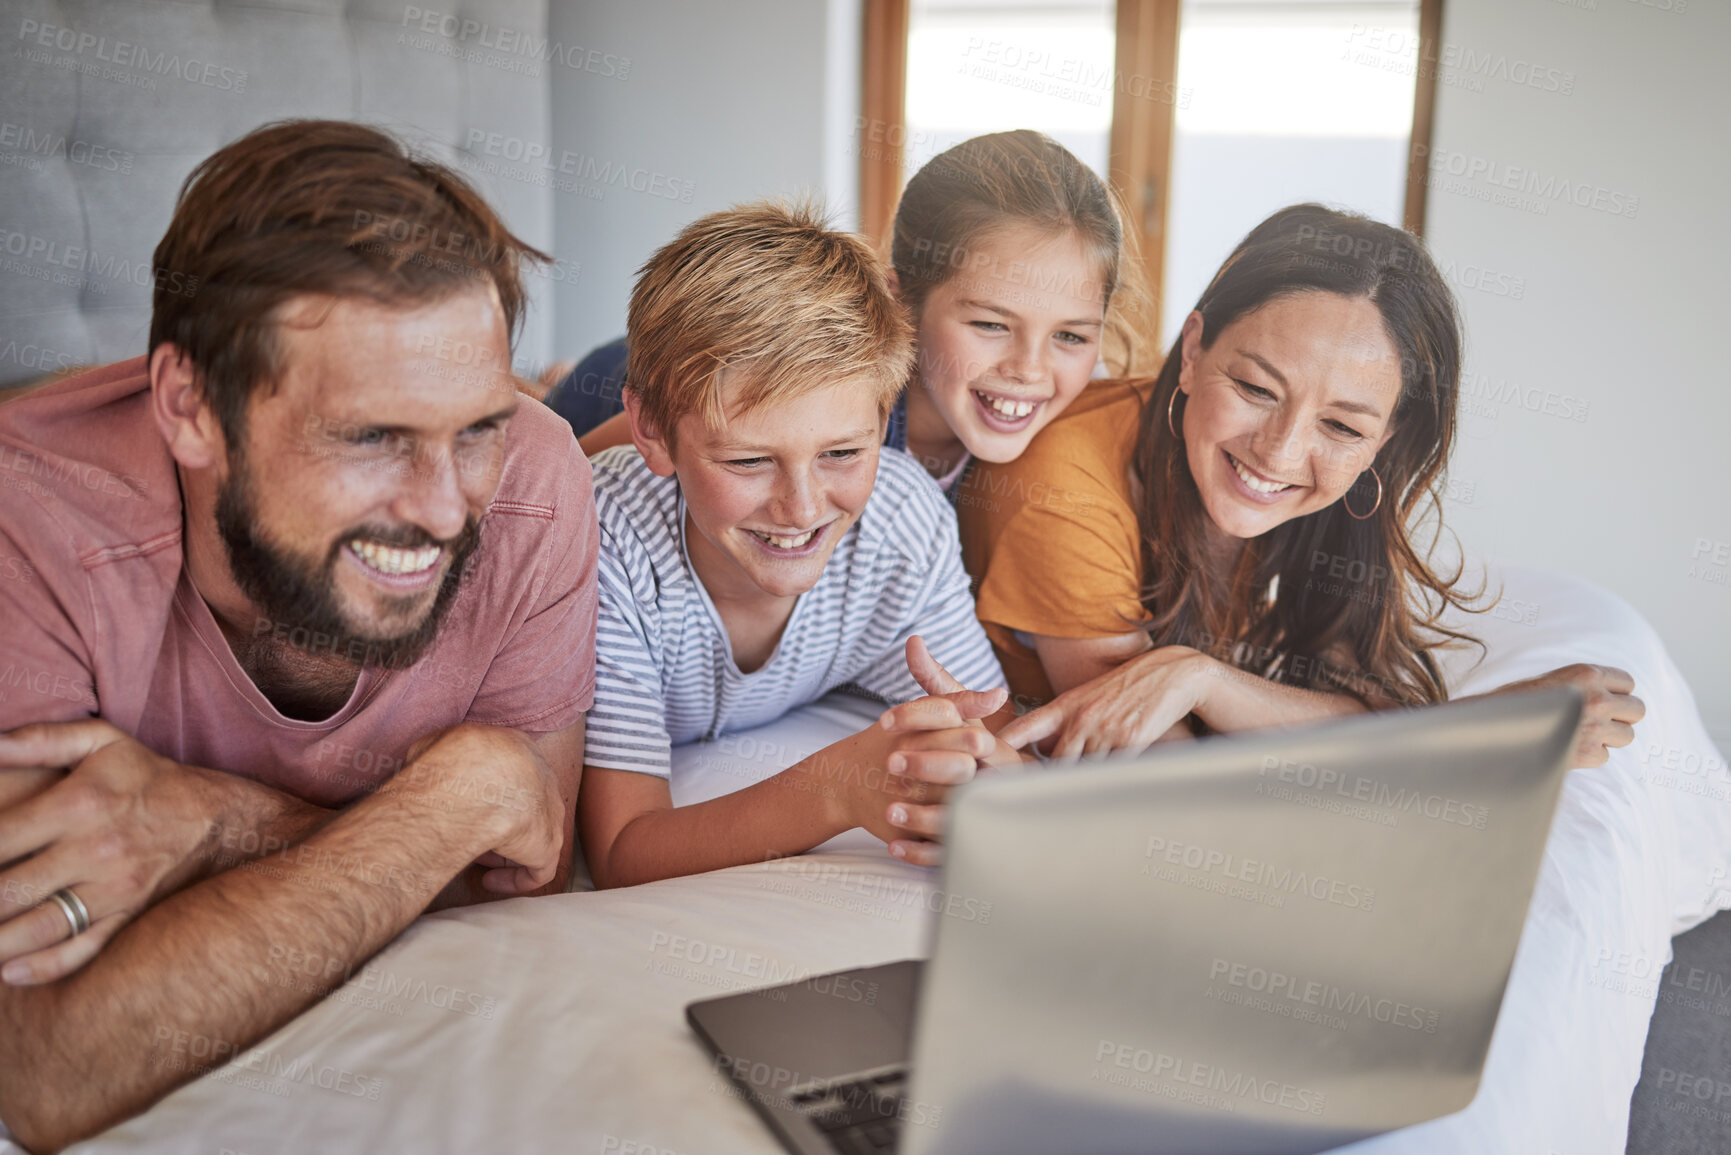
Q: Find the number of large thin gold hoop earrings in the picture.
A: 2